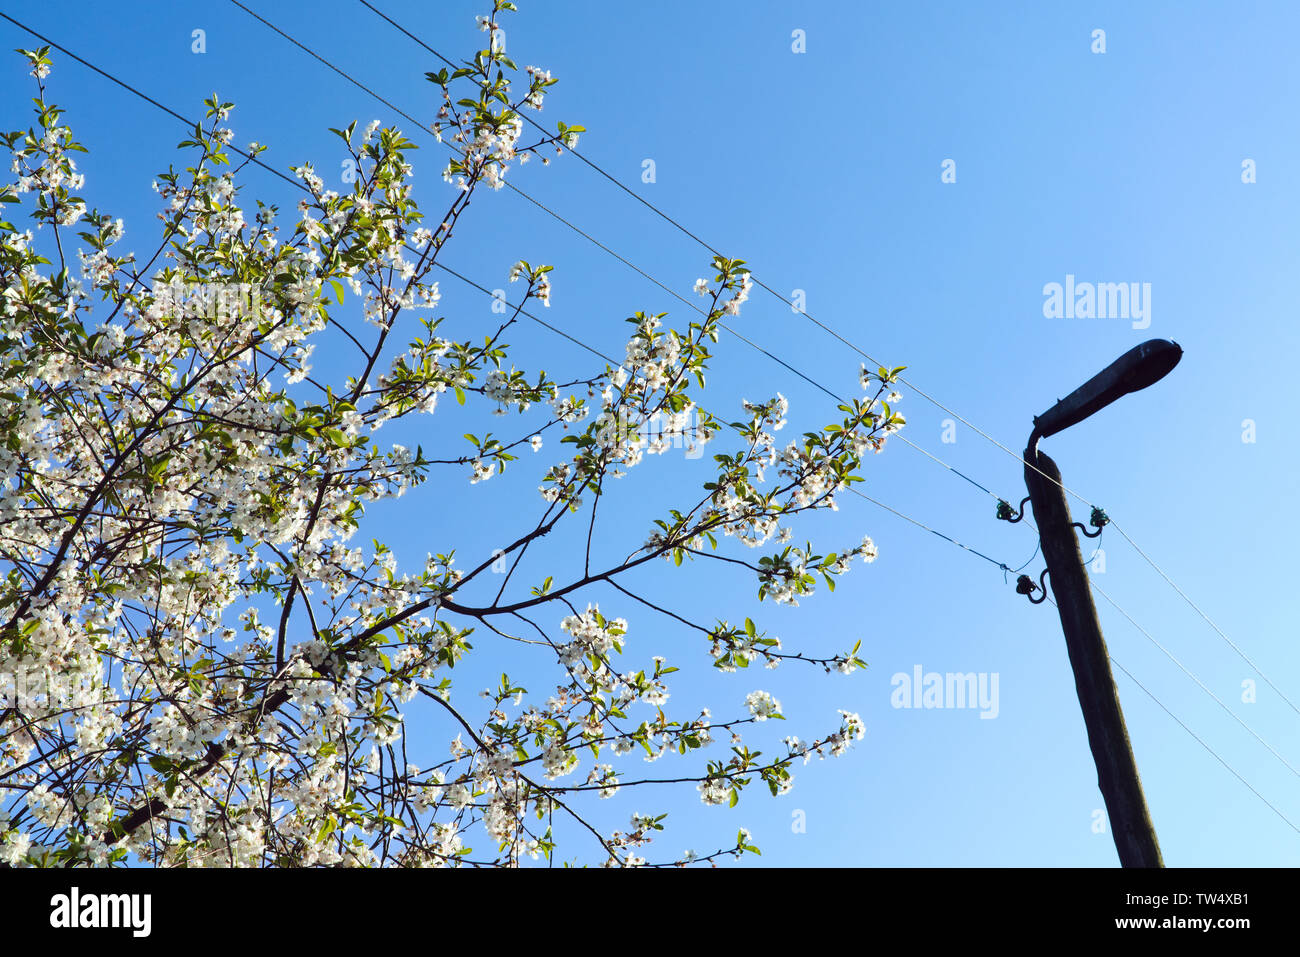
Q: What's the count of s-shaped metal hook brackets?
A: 3